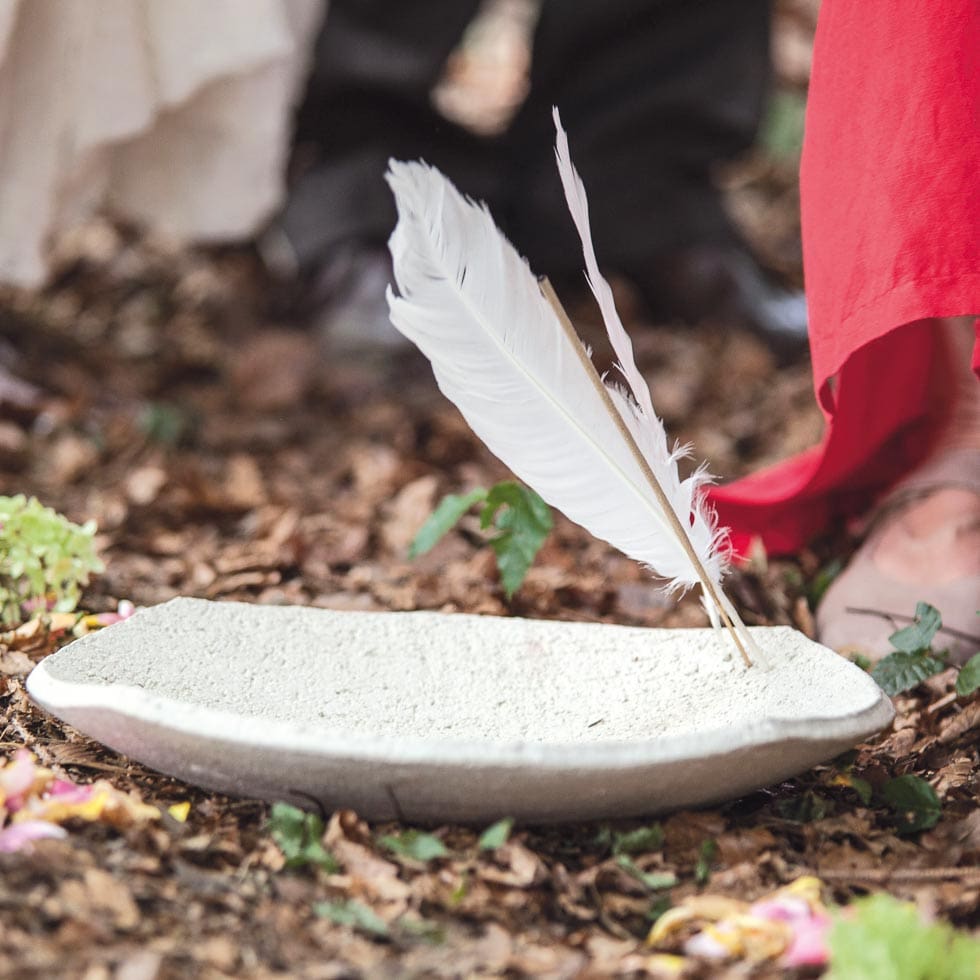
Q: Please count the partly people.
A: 3